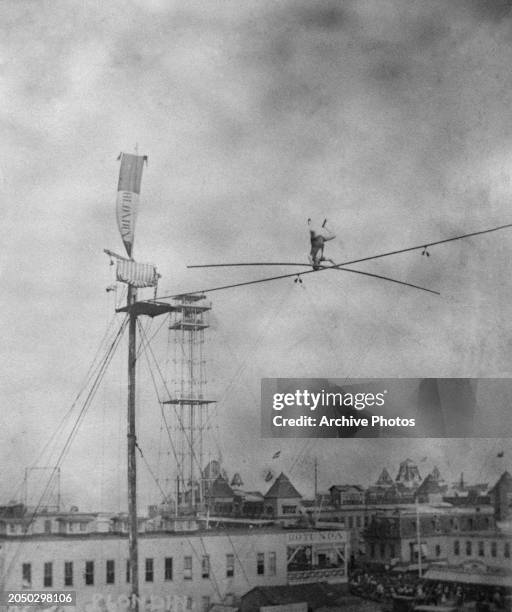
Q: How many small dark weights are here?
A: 4